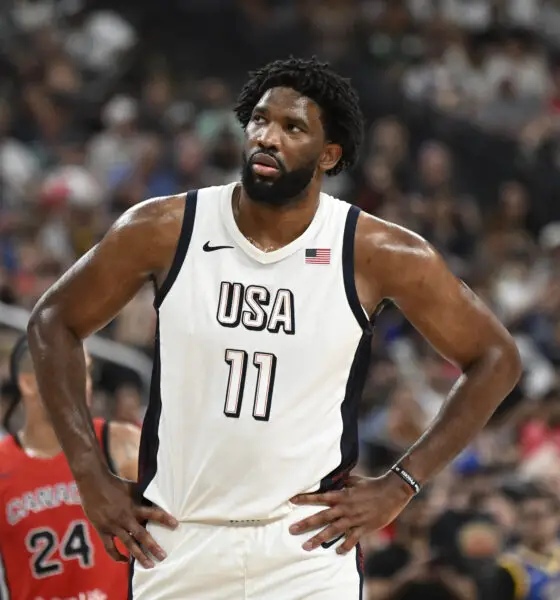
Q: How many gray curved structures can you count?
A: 1